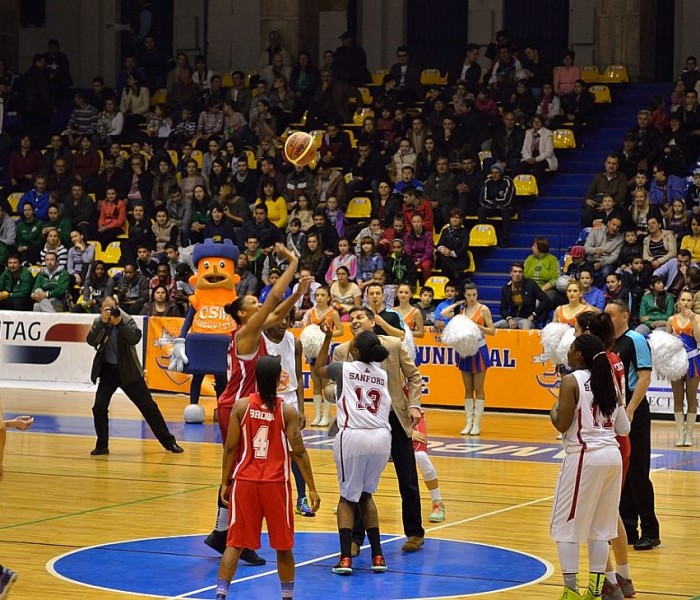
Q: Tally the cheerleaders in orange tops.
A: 5